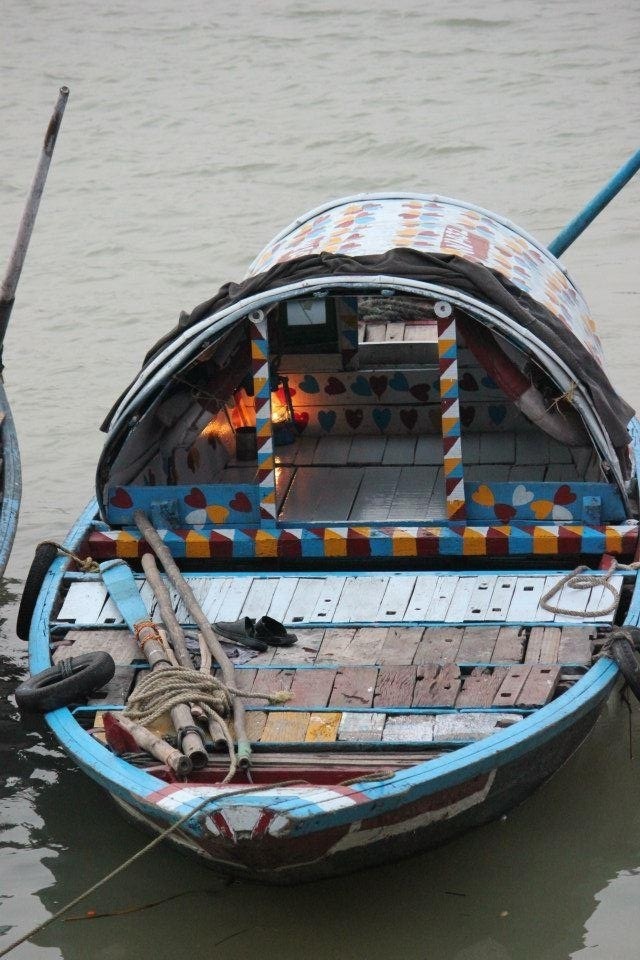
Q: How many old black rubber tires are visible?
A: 3